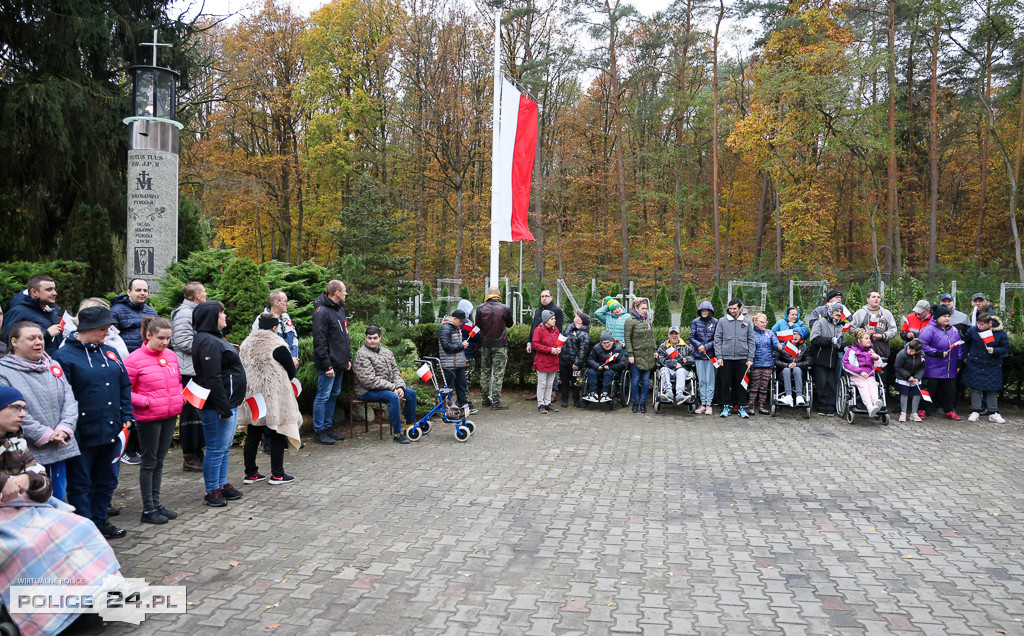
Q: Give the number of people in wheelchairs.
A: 5